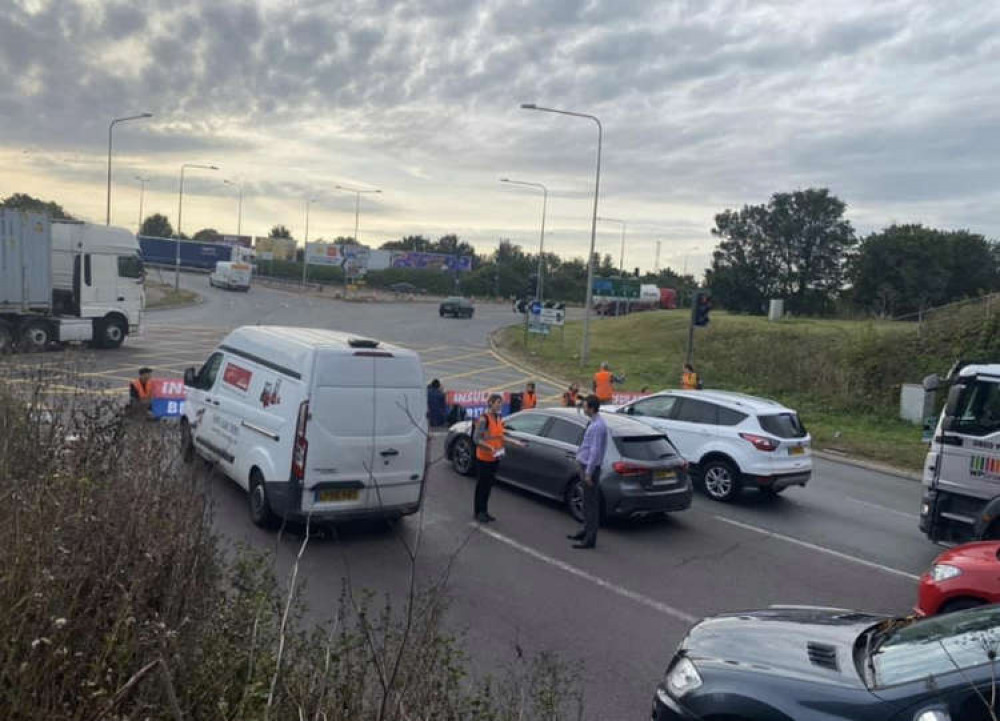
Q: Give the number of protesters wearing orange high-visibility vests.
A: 6